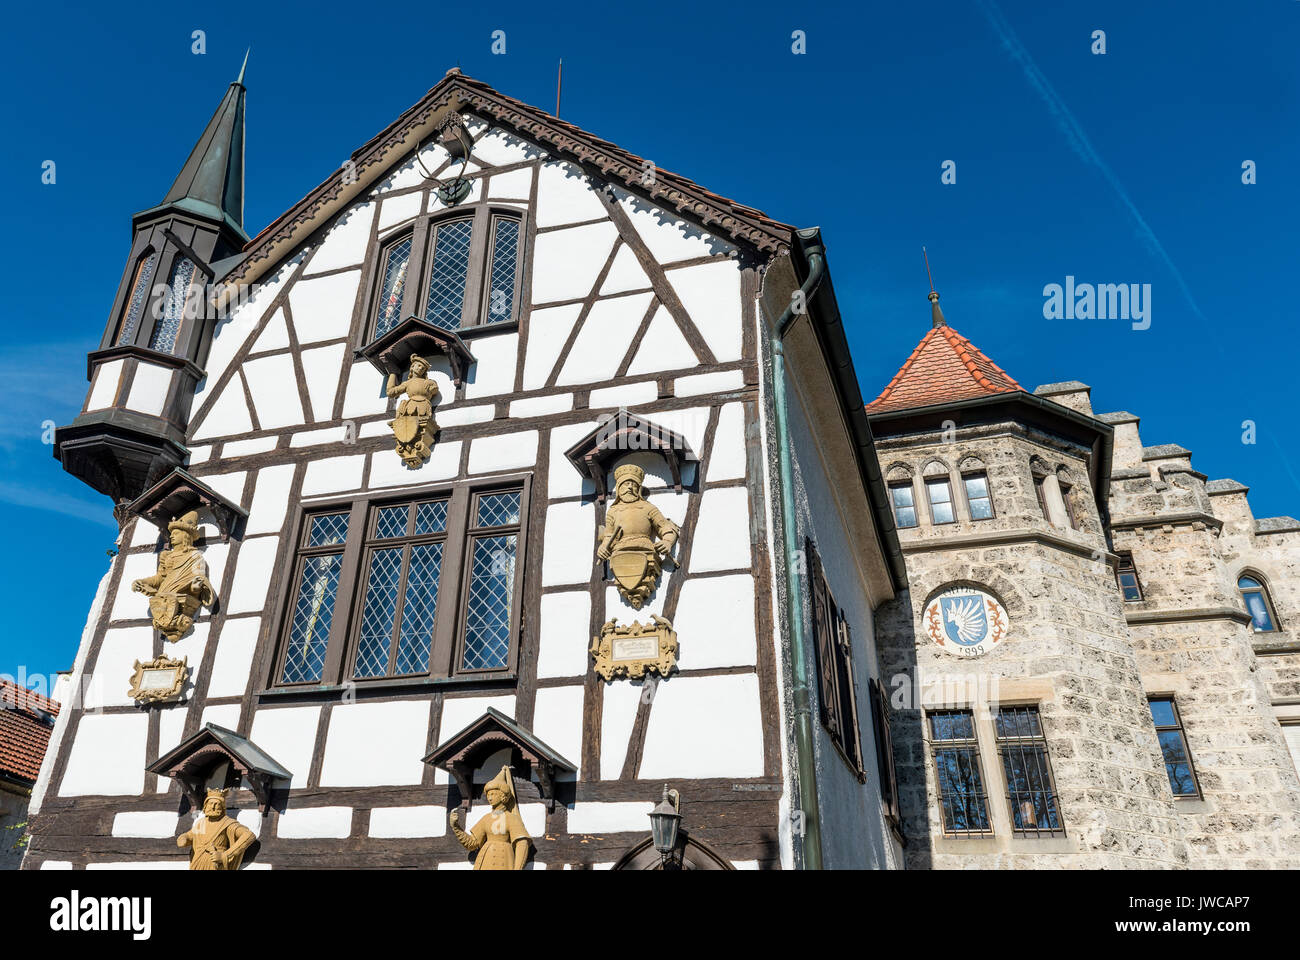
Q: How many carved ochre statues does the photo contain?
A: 5